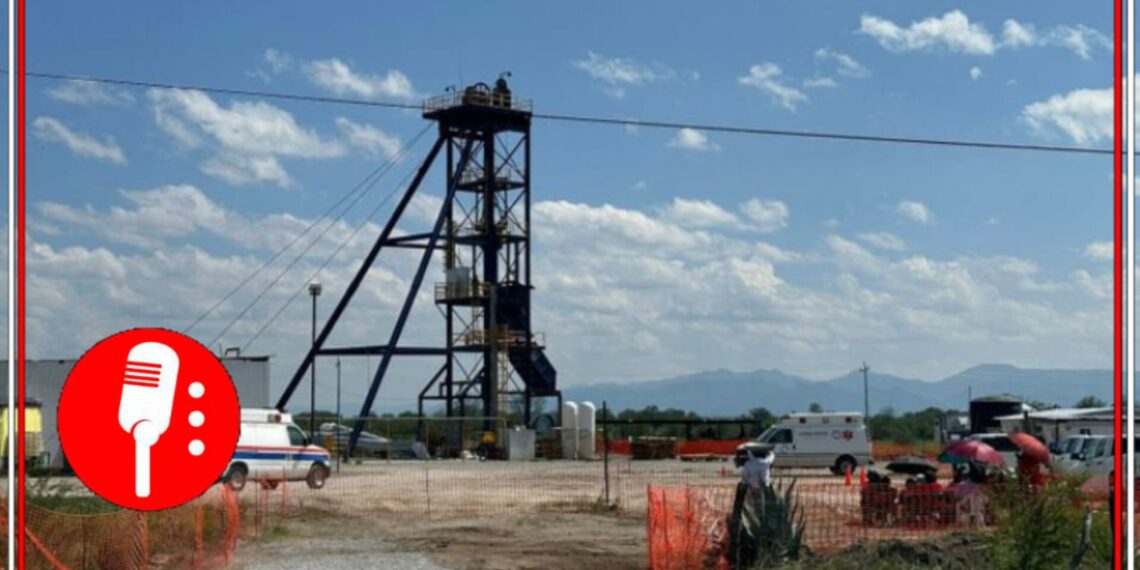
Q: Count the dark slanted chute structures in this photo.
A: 1